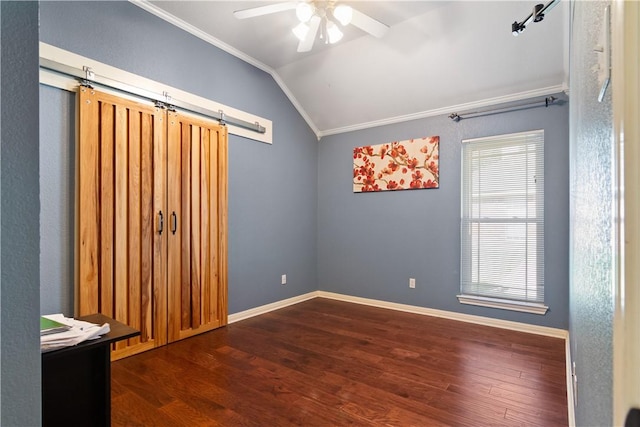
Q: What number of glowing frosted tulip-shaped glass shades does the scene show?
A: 4